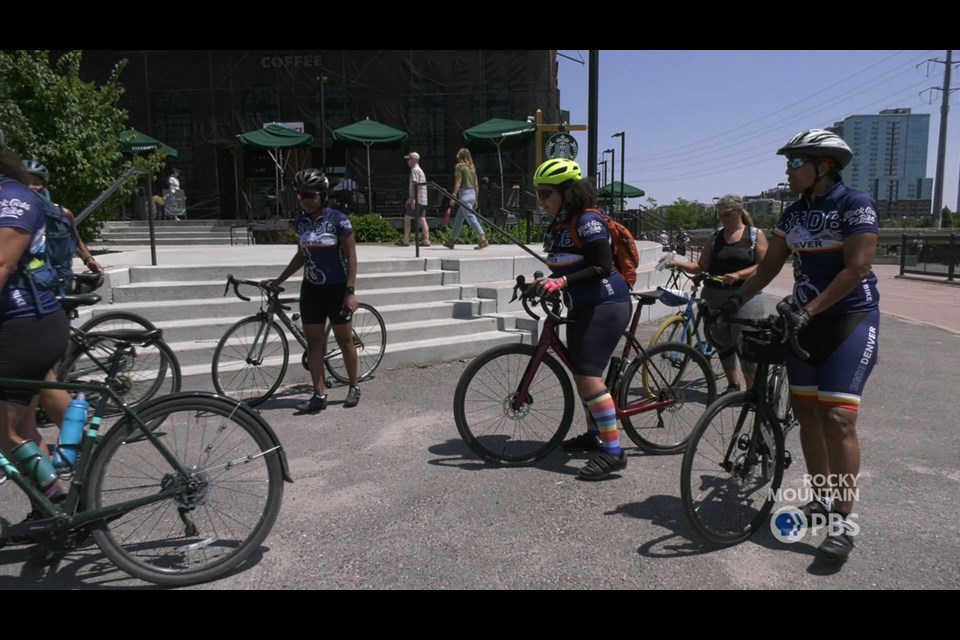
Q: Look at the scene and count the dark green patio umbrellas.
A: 5